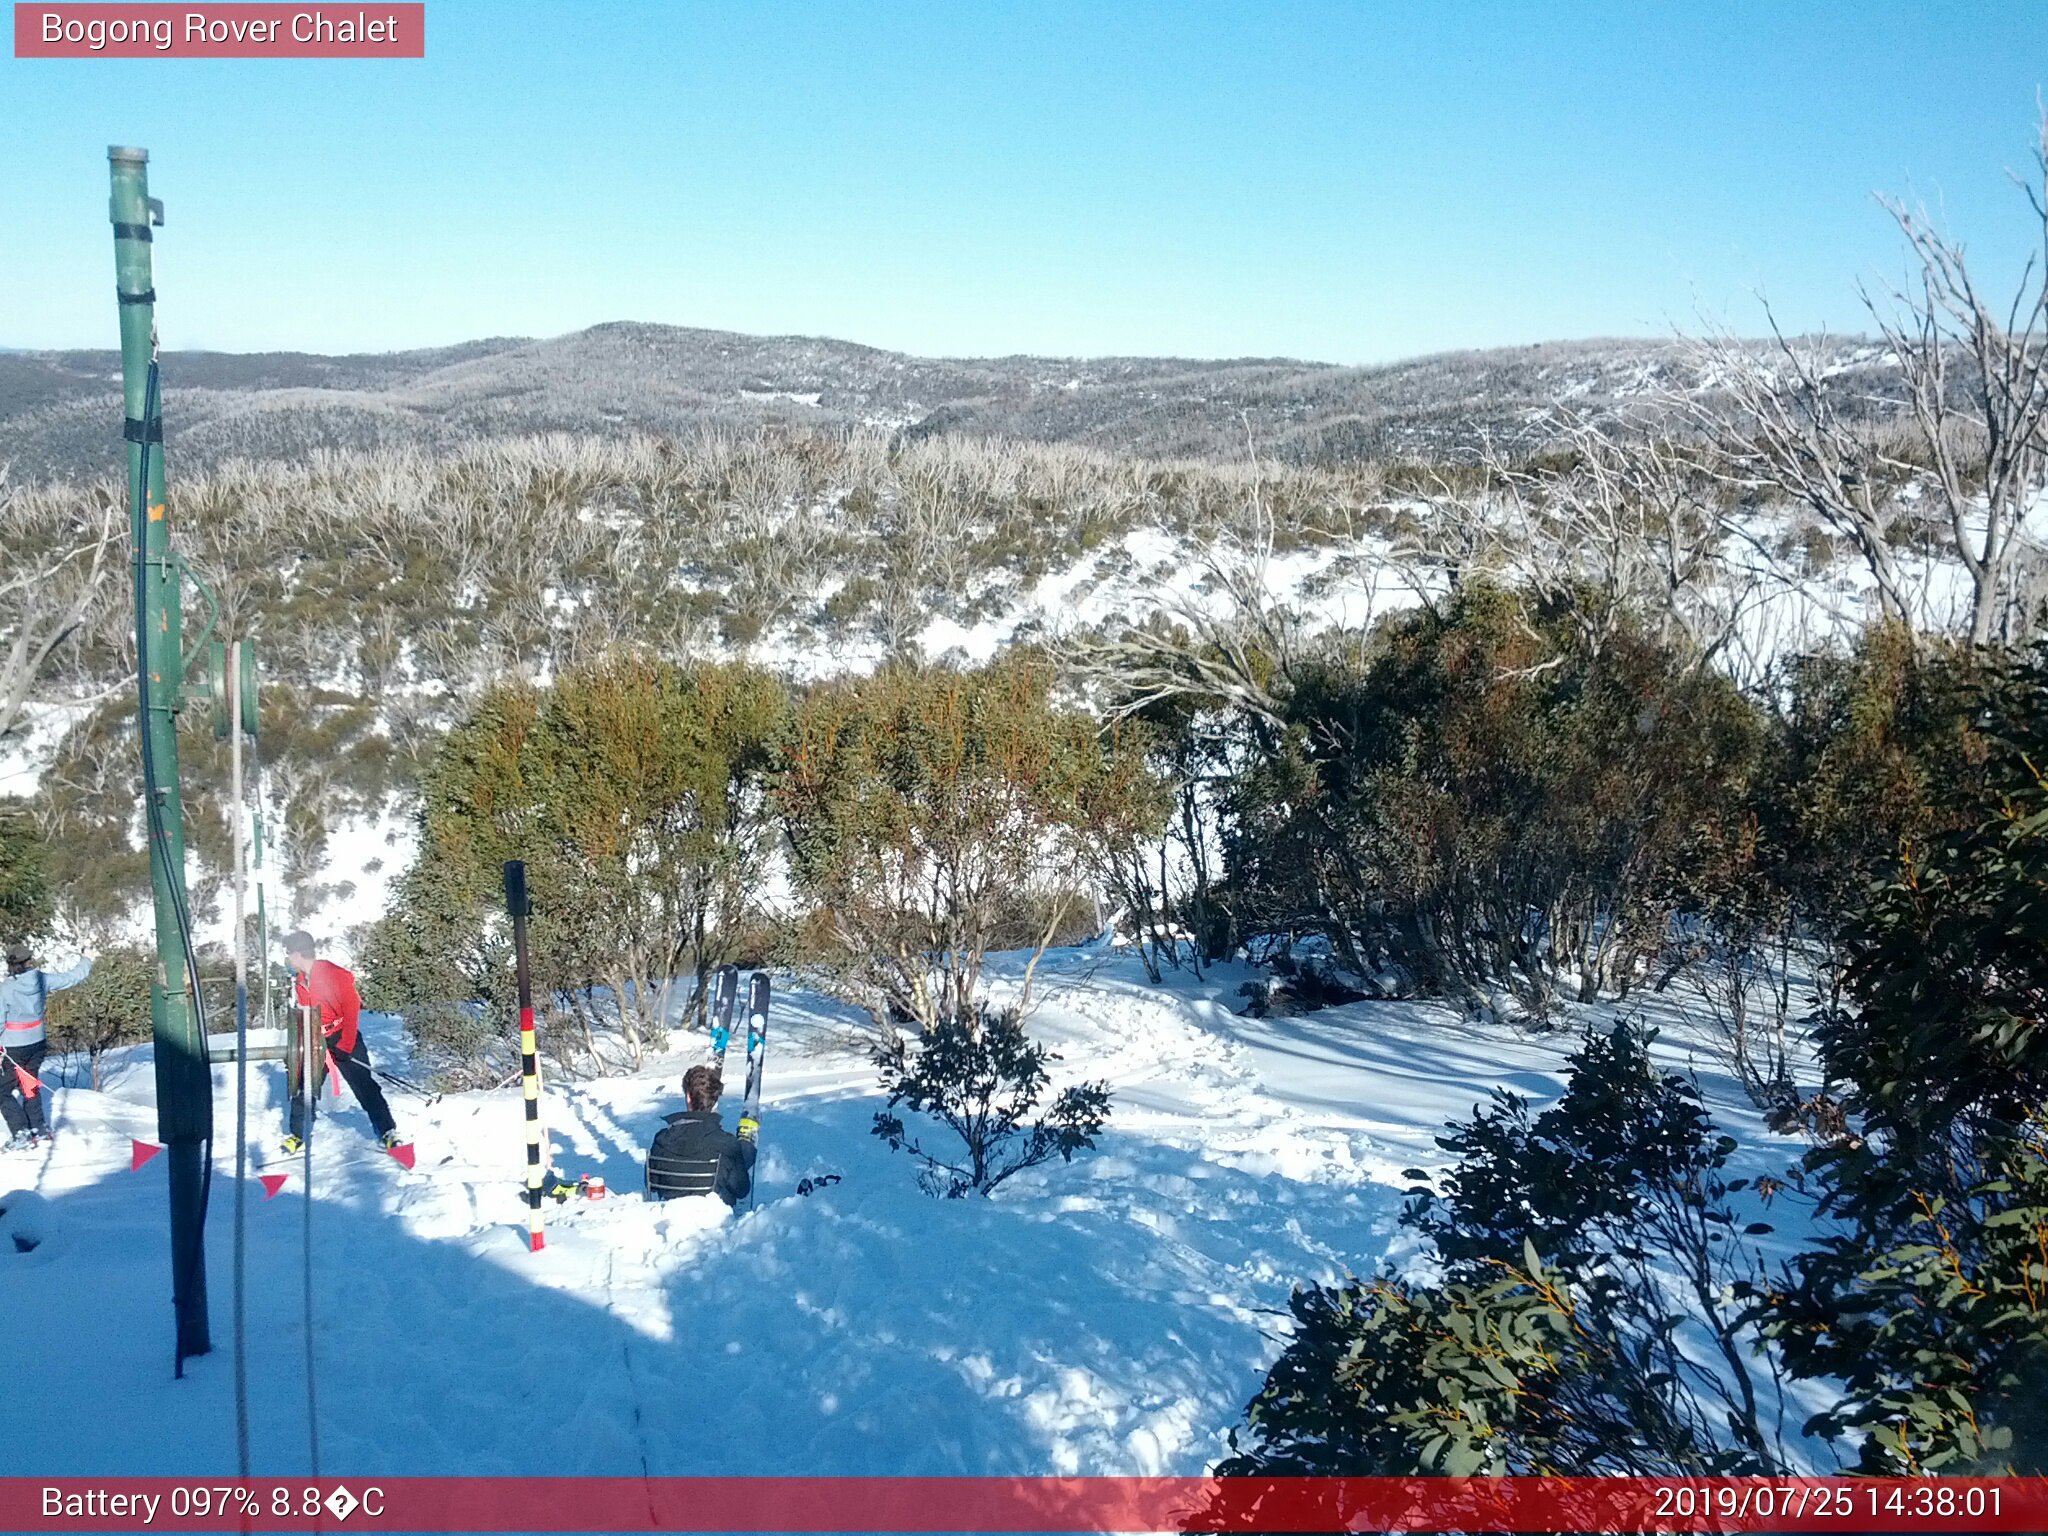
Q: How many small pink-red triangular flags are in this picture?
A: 4